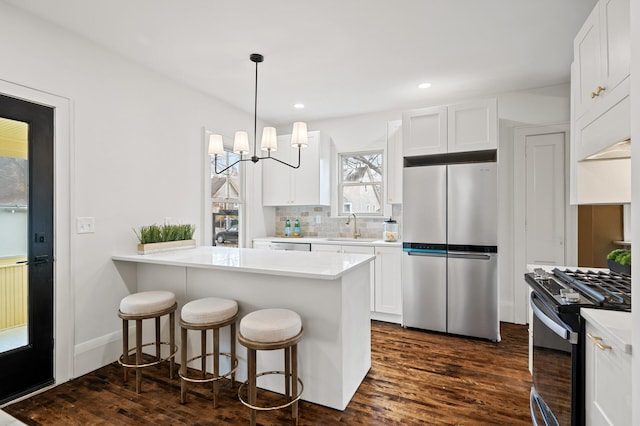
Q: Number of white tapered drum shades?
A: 4